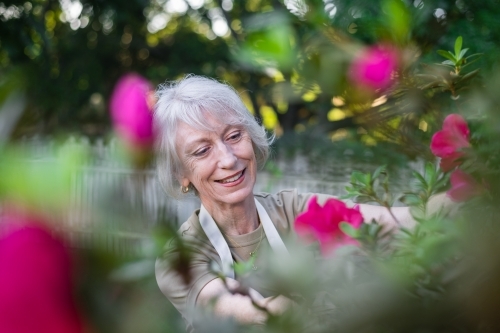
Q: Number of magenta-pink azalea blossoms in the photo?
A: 6